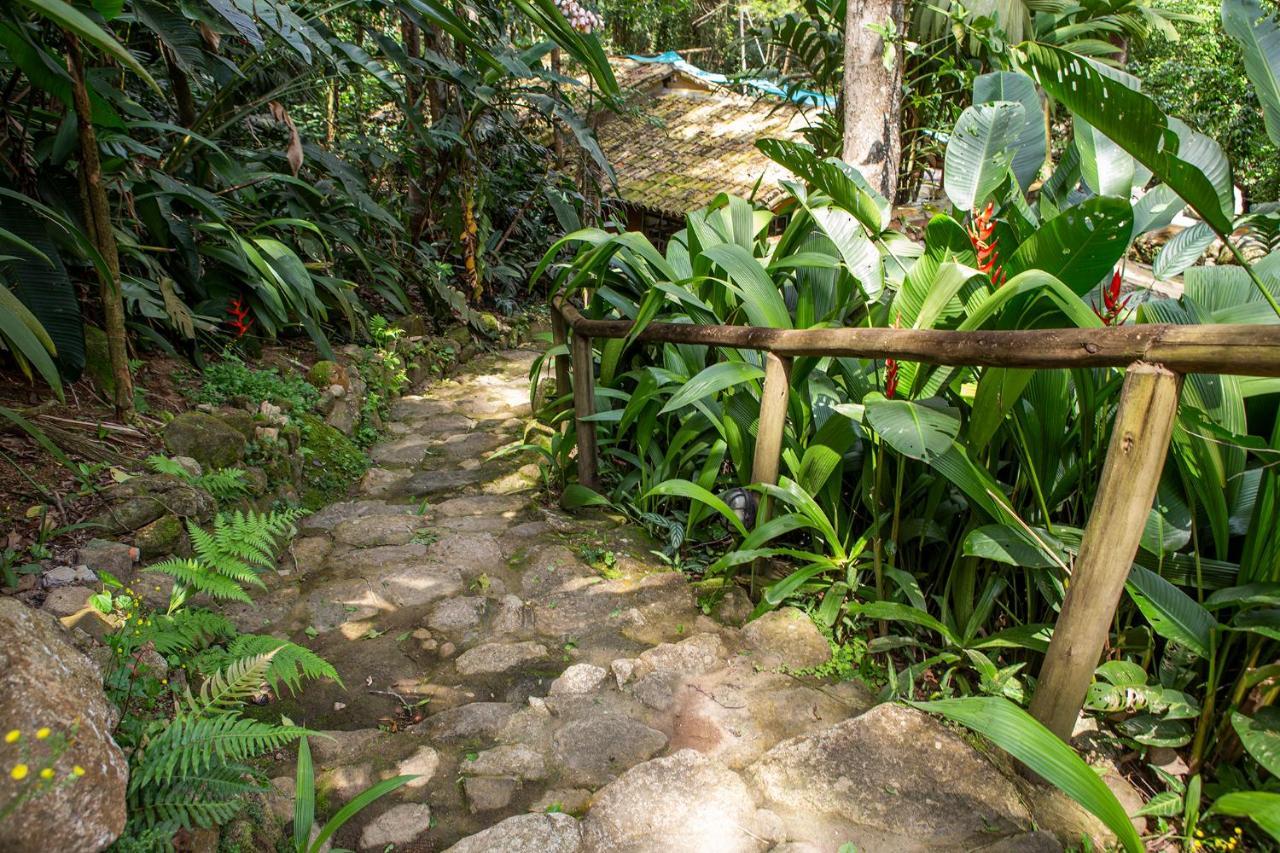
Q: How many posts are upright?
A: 4